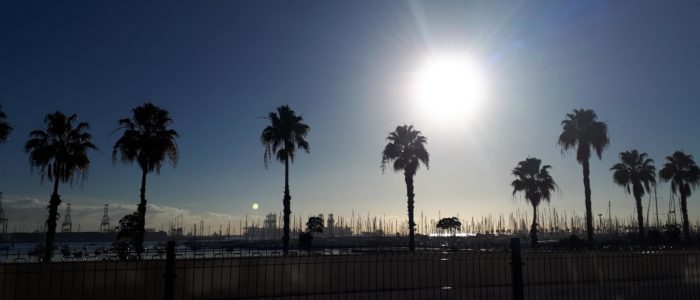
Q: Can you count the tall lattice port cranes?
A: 3